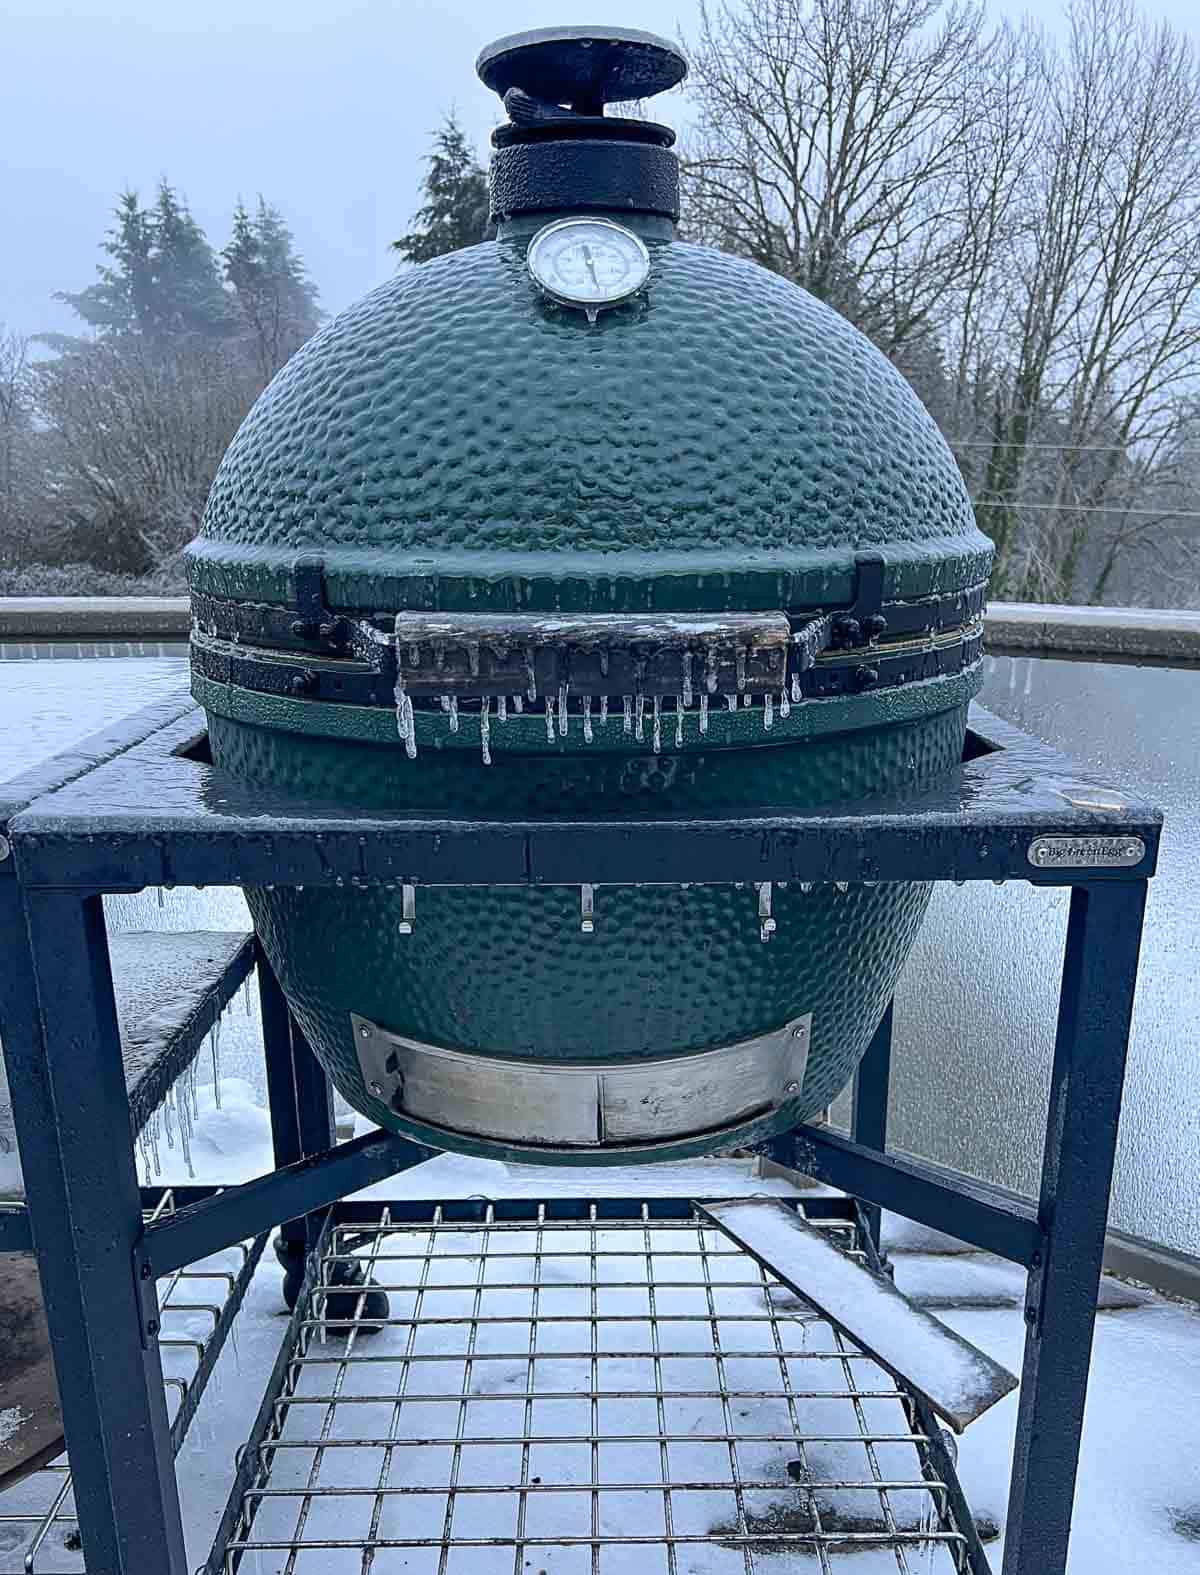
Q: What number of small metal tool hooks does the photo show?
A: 3